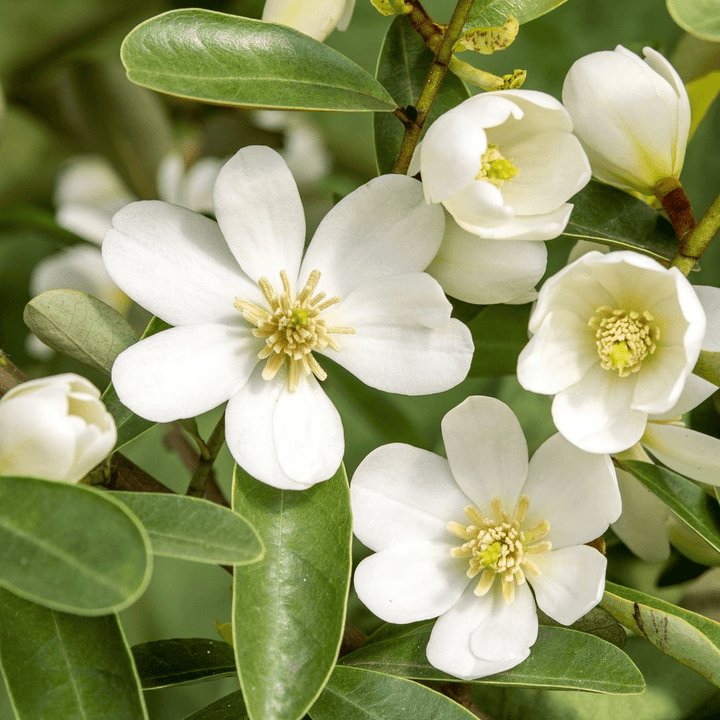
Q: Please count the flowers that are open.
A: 4